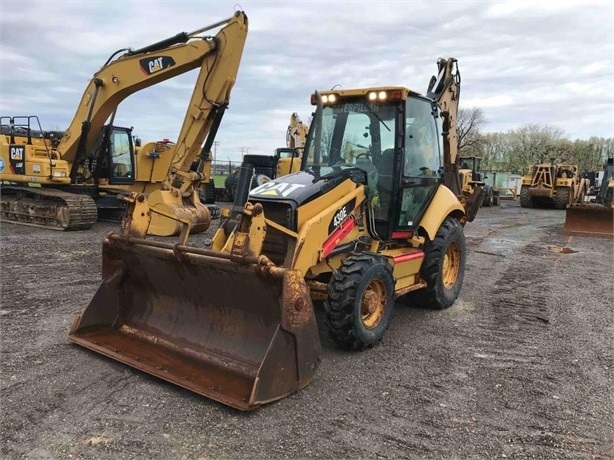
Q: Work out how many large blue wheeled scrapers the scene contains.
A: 0